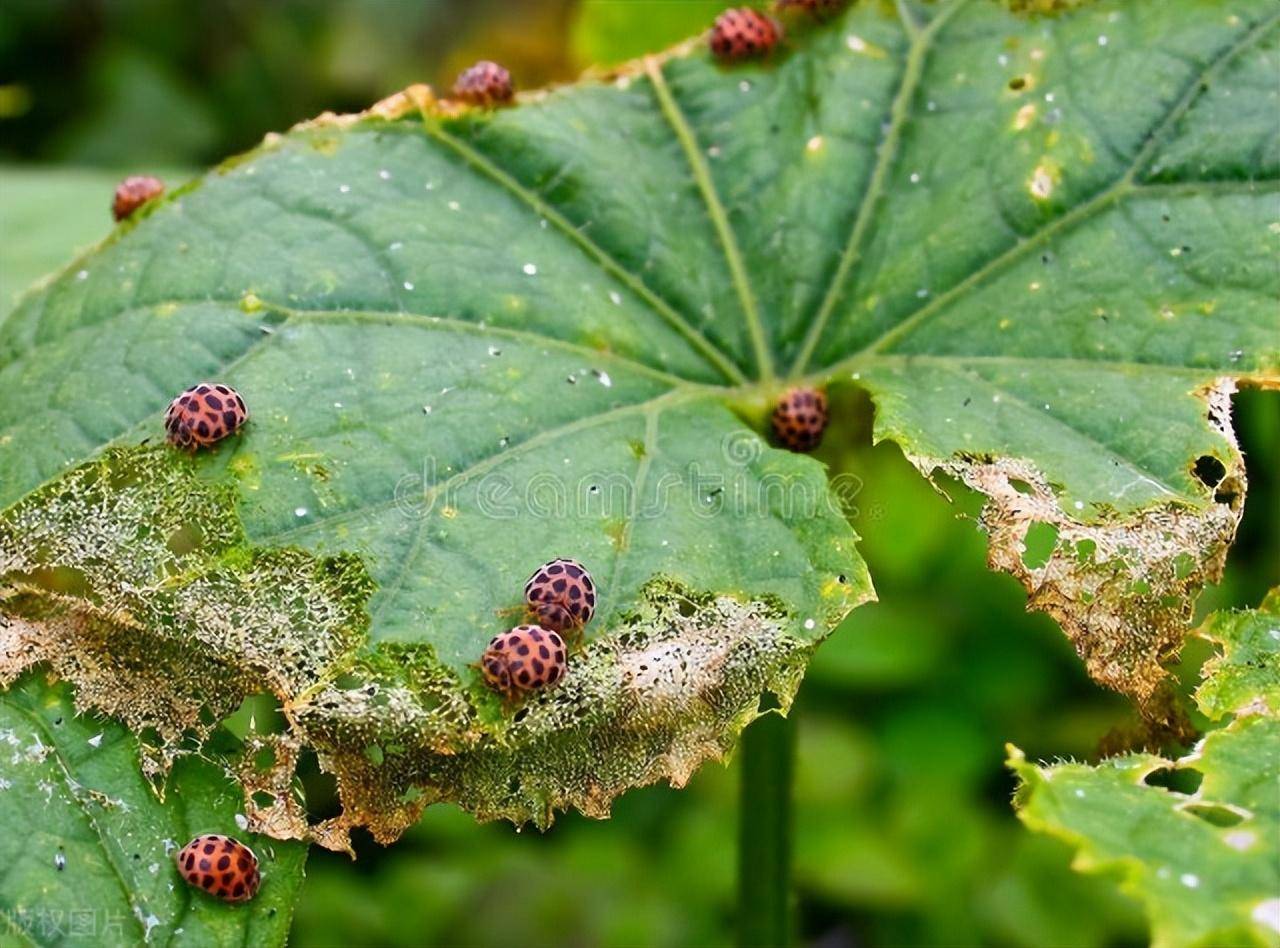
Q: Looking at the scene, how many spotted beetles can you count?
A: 9